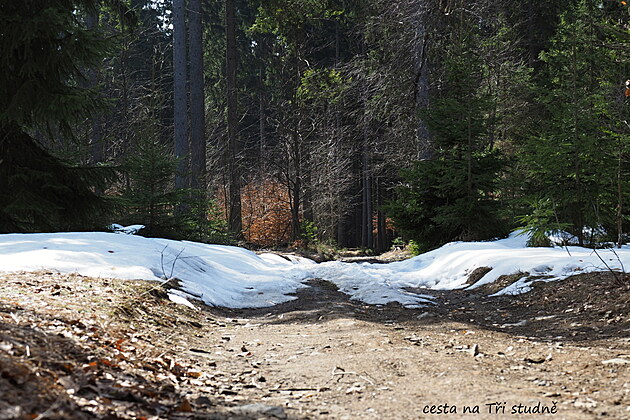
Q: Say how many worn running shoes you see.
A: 0